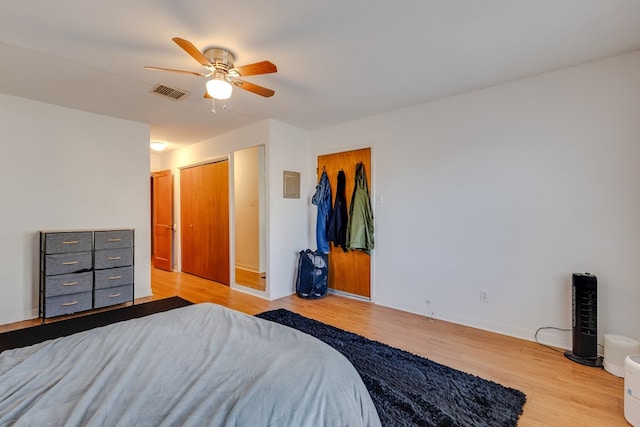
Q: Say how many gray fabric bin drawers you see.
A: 8